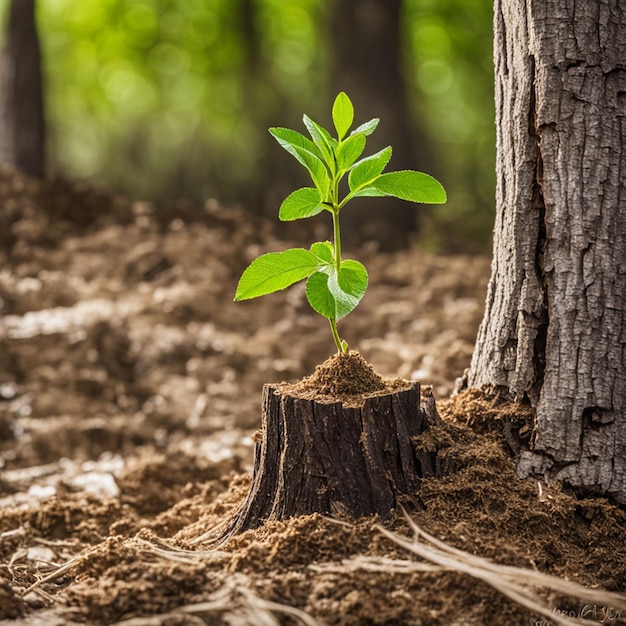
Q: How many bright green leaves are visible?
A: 11